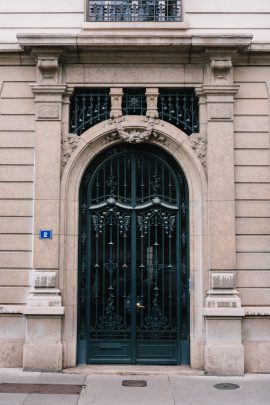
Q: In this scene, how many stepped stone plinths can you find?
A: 2